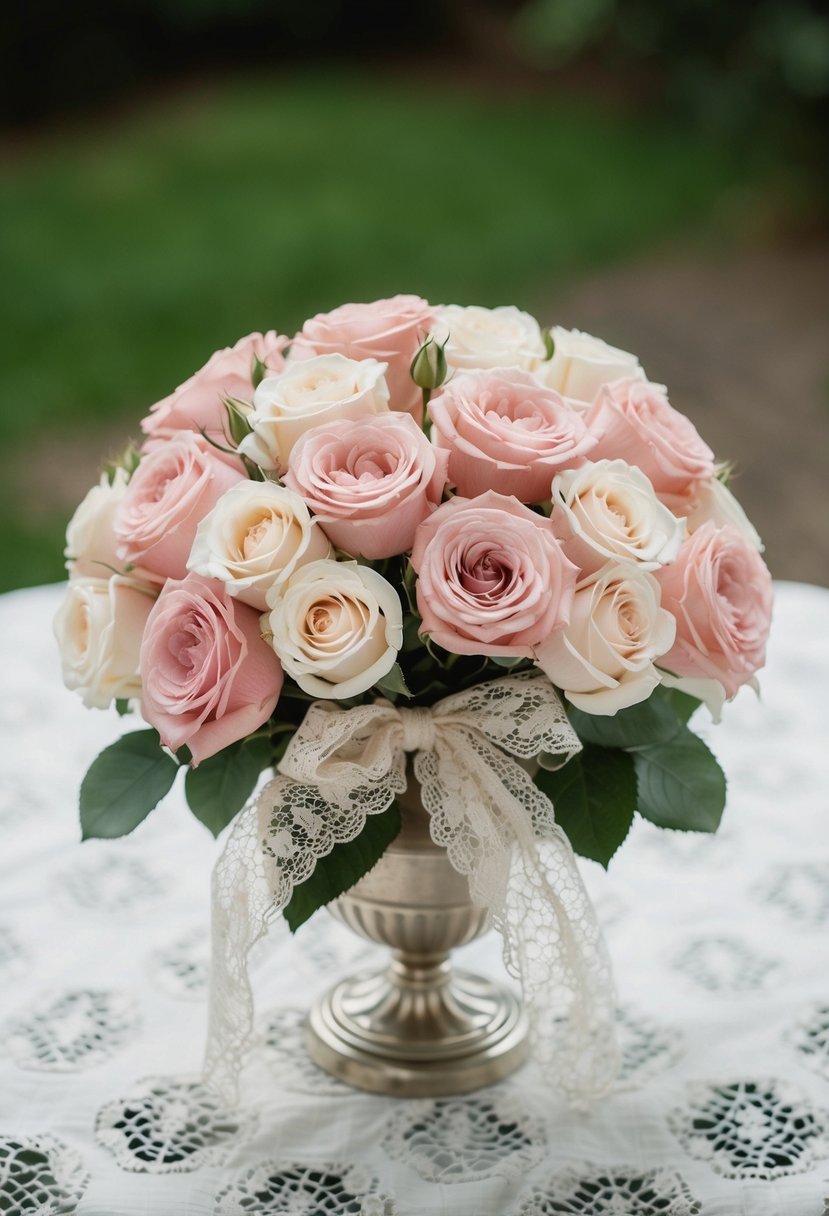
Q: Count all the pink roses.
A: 9